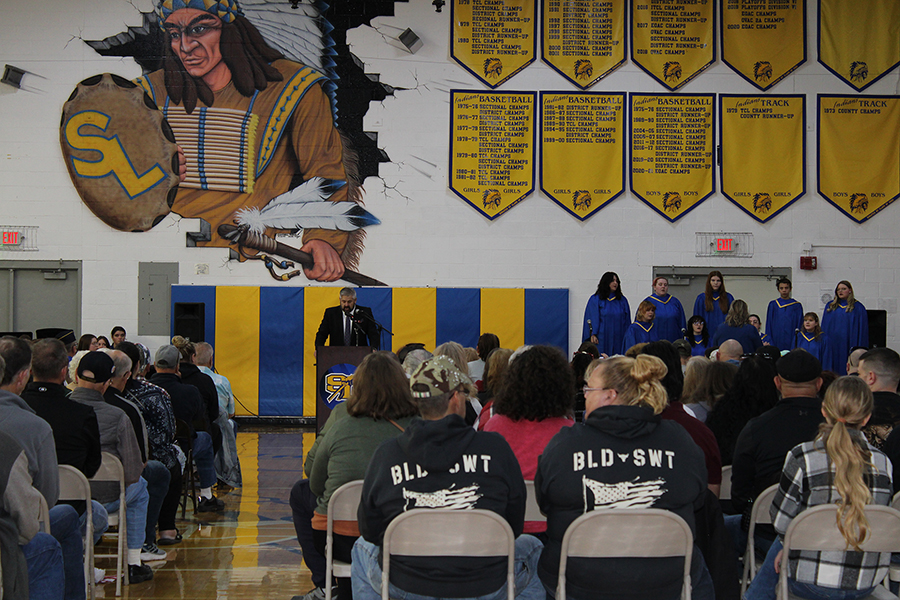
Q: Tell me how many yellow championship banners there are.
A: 10